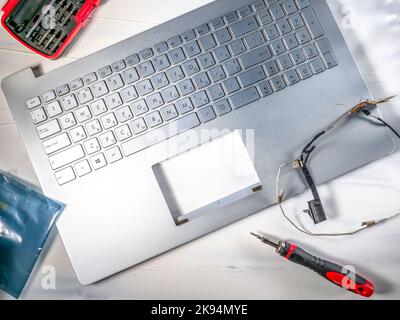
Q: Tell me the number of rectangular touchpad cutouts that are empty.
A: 1